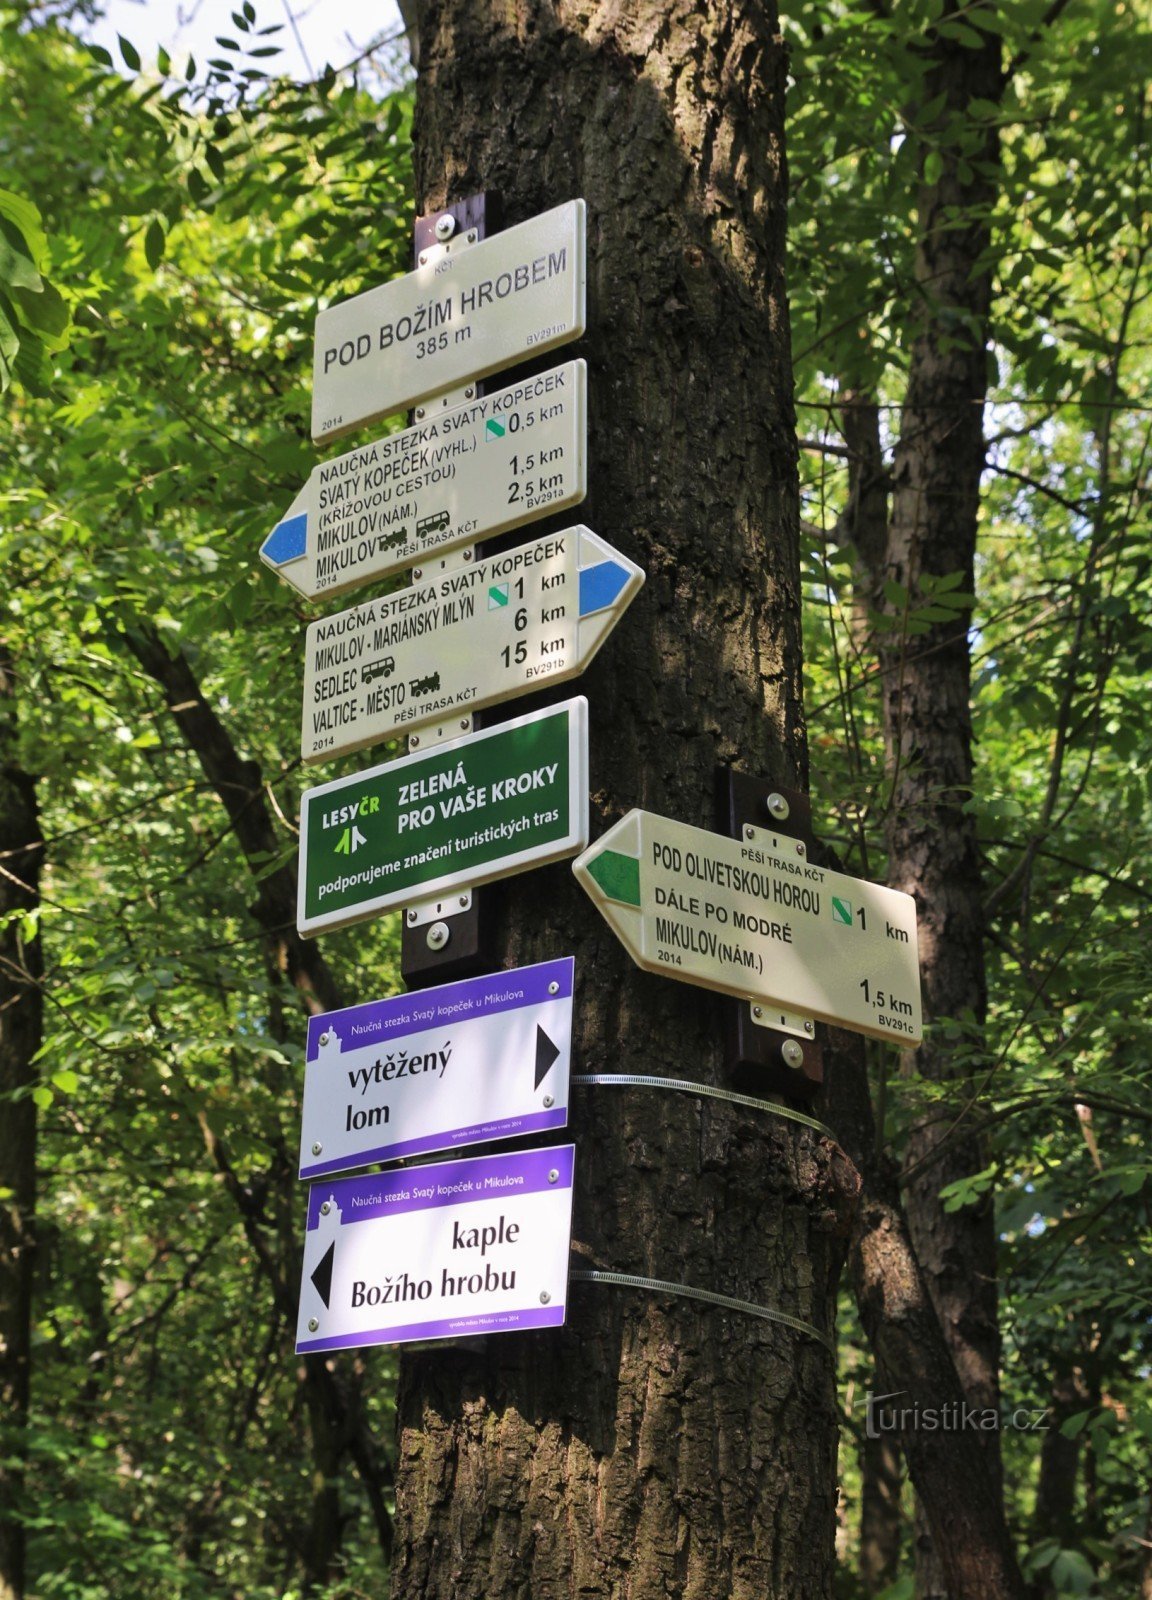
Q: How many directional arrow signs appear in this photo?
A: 5